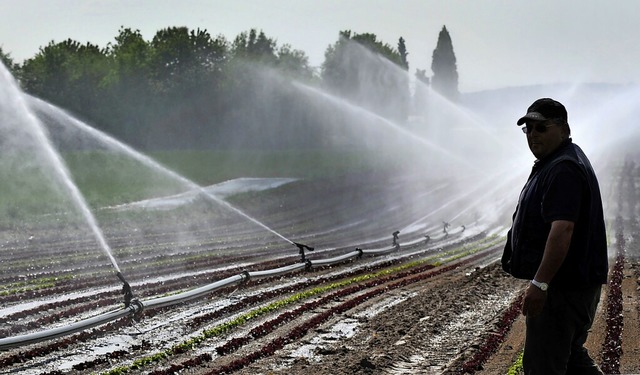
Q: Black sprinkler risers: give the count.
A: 4